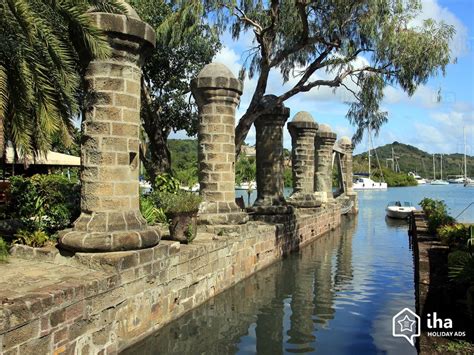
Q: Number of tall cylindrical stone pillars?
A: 6